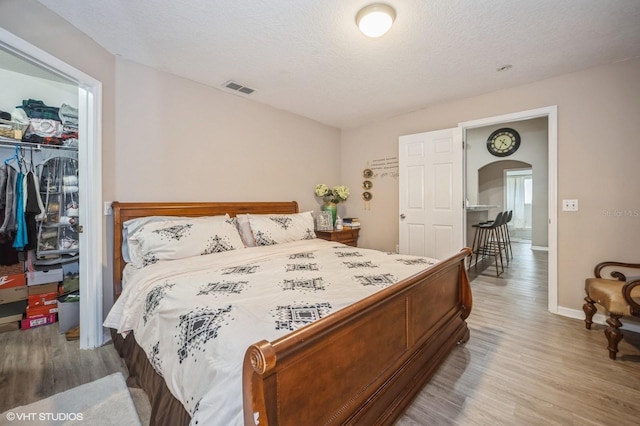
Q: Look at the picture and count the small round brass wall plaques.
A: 3